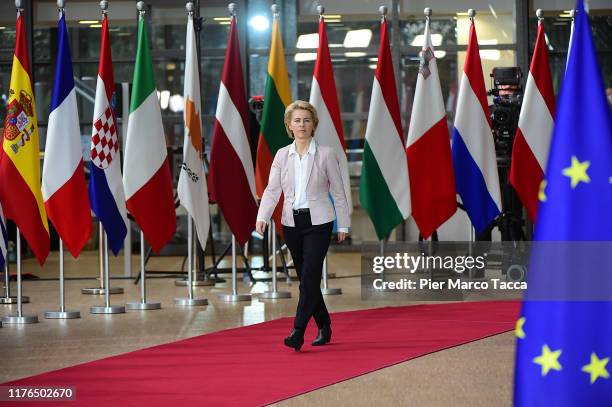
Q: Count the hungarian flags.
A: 1